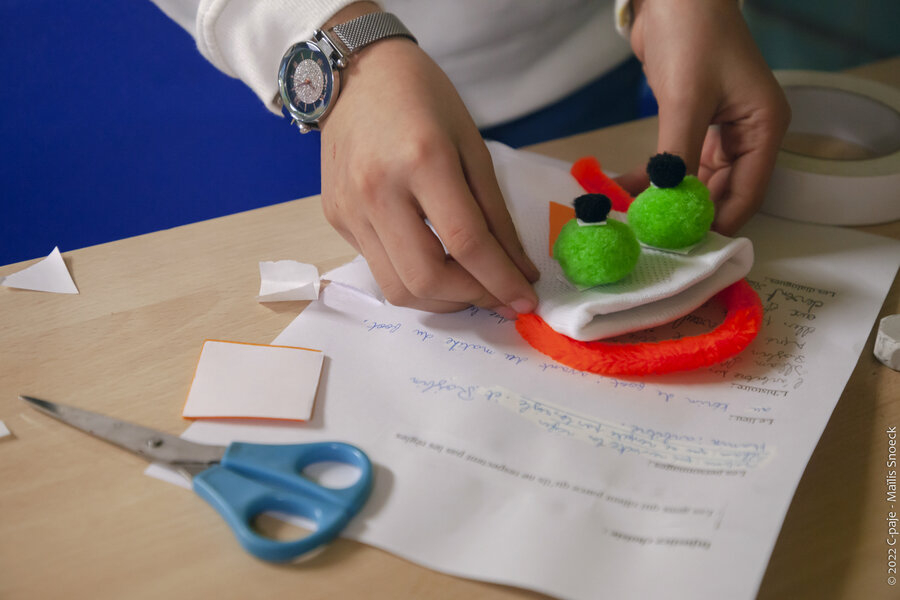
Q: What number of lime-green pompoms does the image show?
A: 2